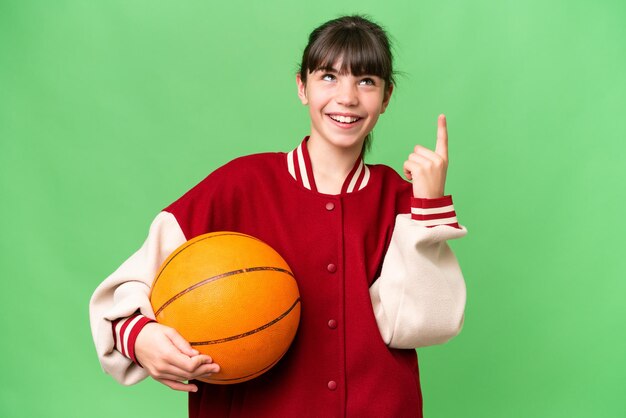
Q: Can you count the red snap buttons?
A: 4